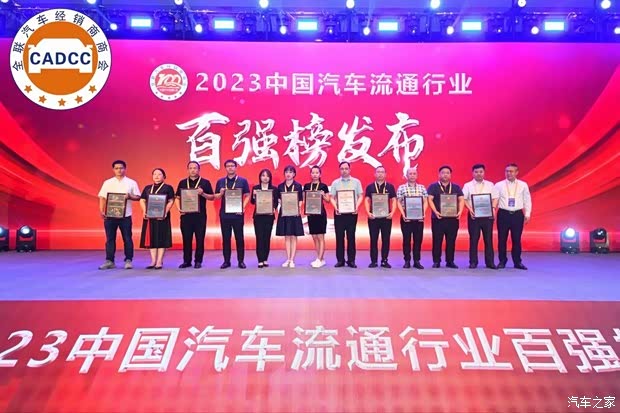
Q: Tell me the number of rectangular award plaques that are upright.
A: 12